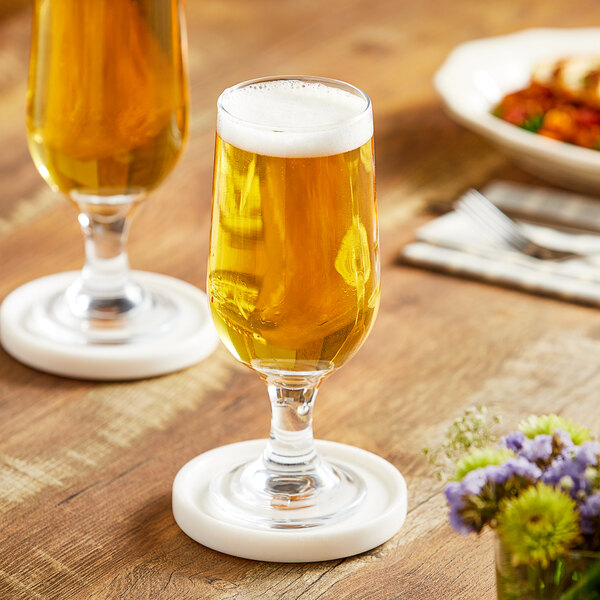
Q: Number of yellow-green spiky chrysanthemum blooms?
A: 3